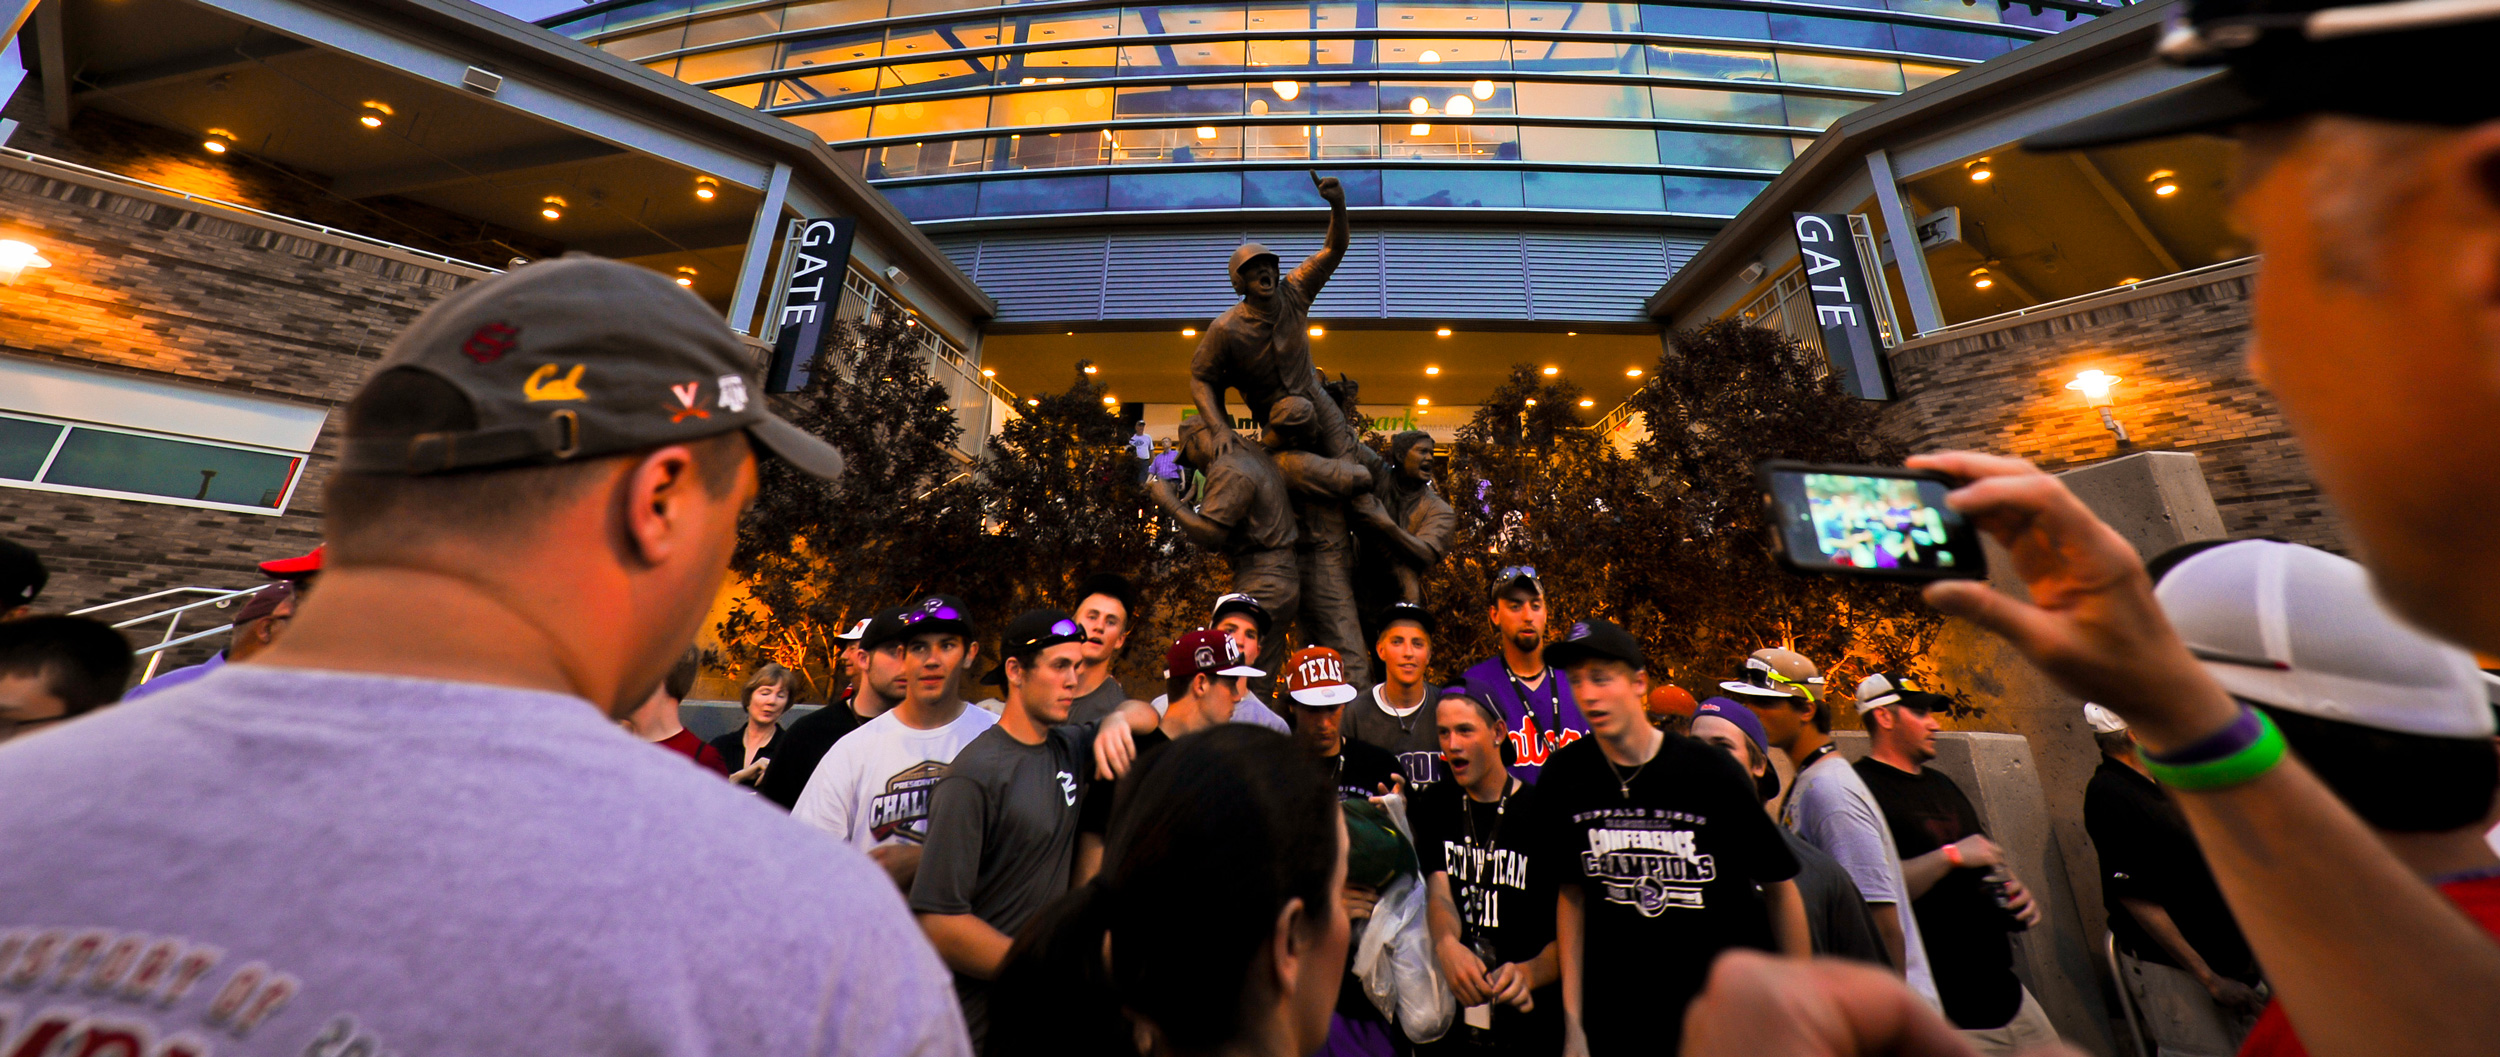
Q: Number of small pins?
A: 4